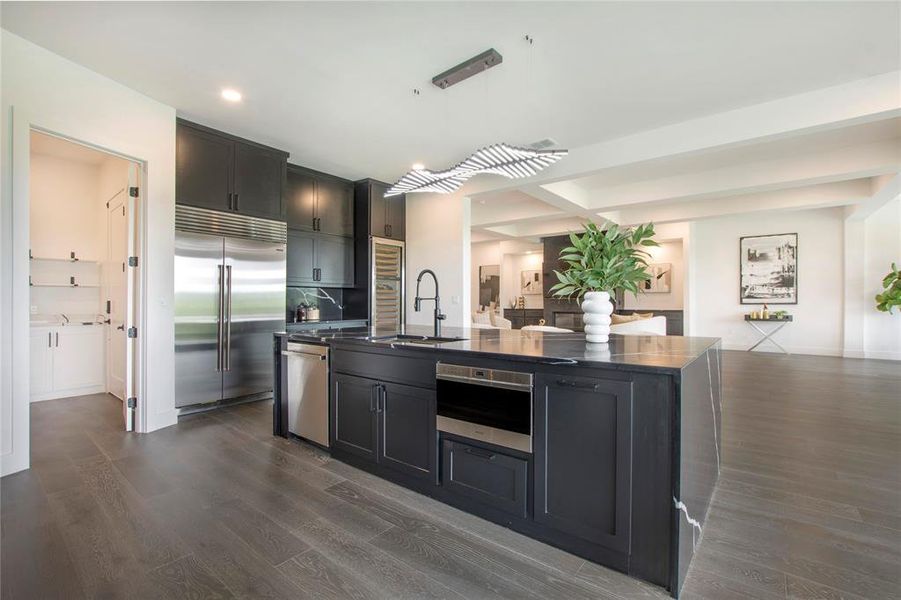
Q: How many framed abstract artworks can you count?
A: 4